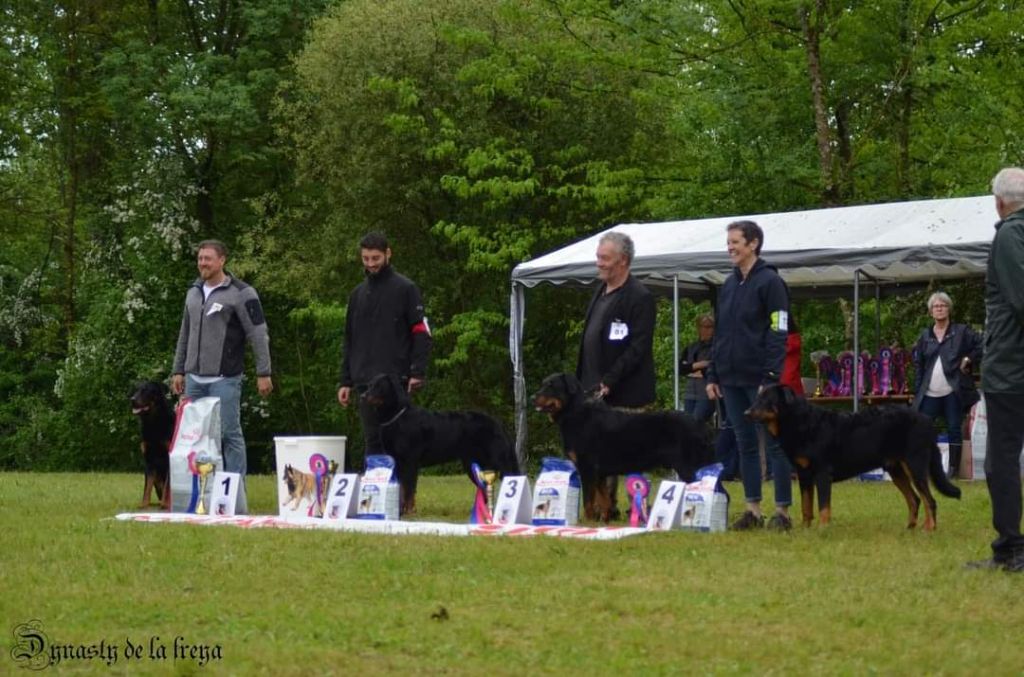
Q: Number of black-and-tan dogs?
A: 4